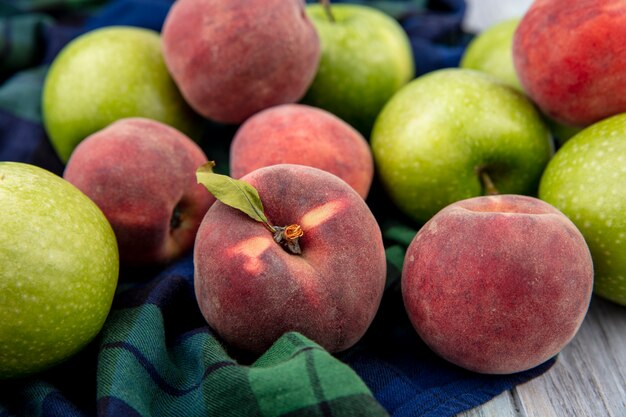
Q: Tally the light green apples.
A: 6